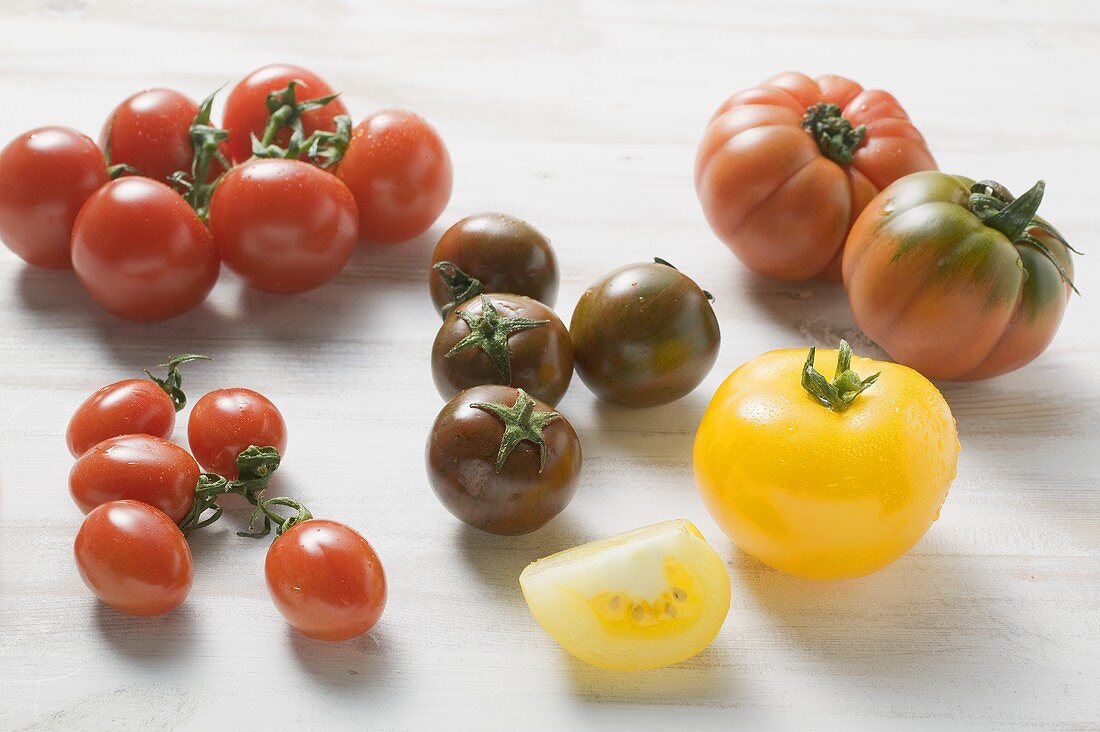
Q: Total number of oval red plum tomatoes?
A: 5